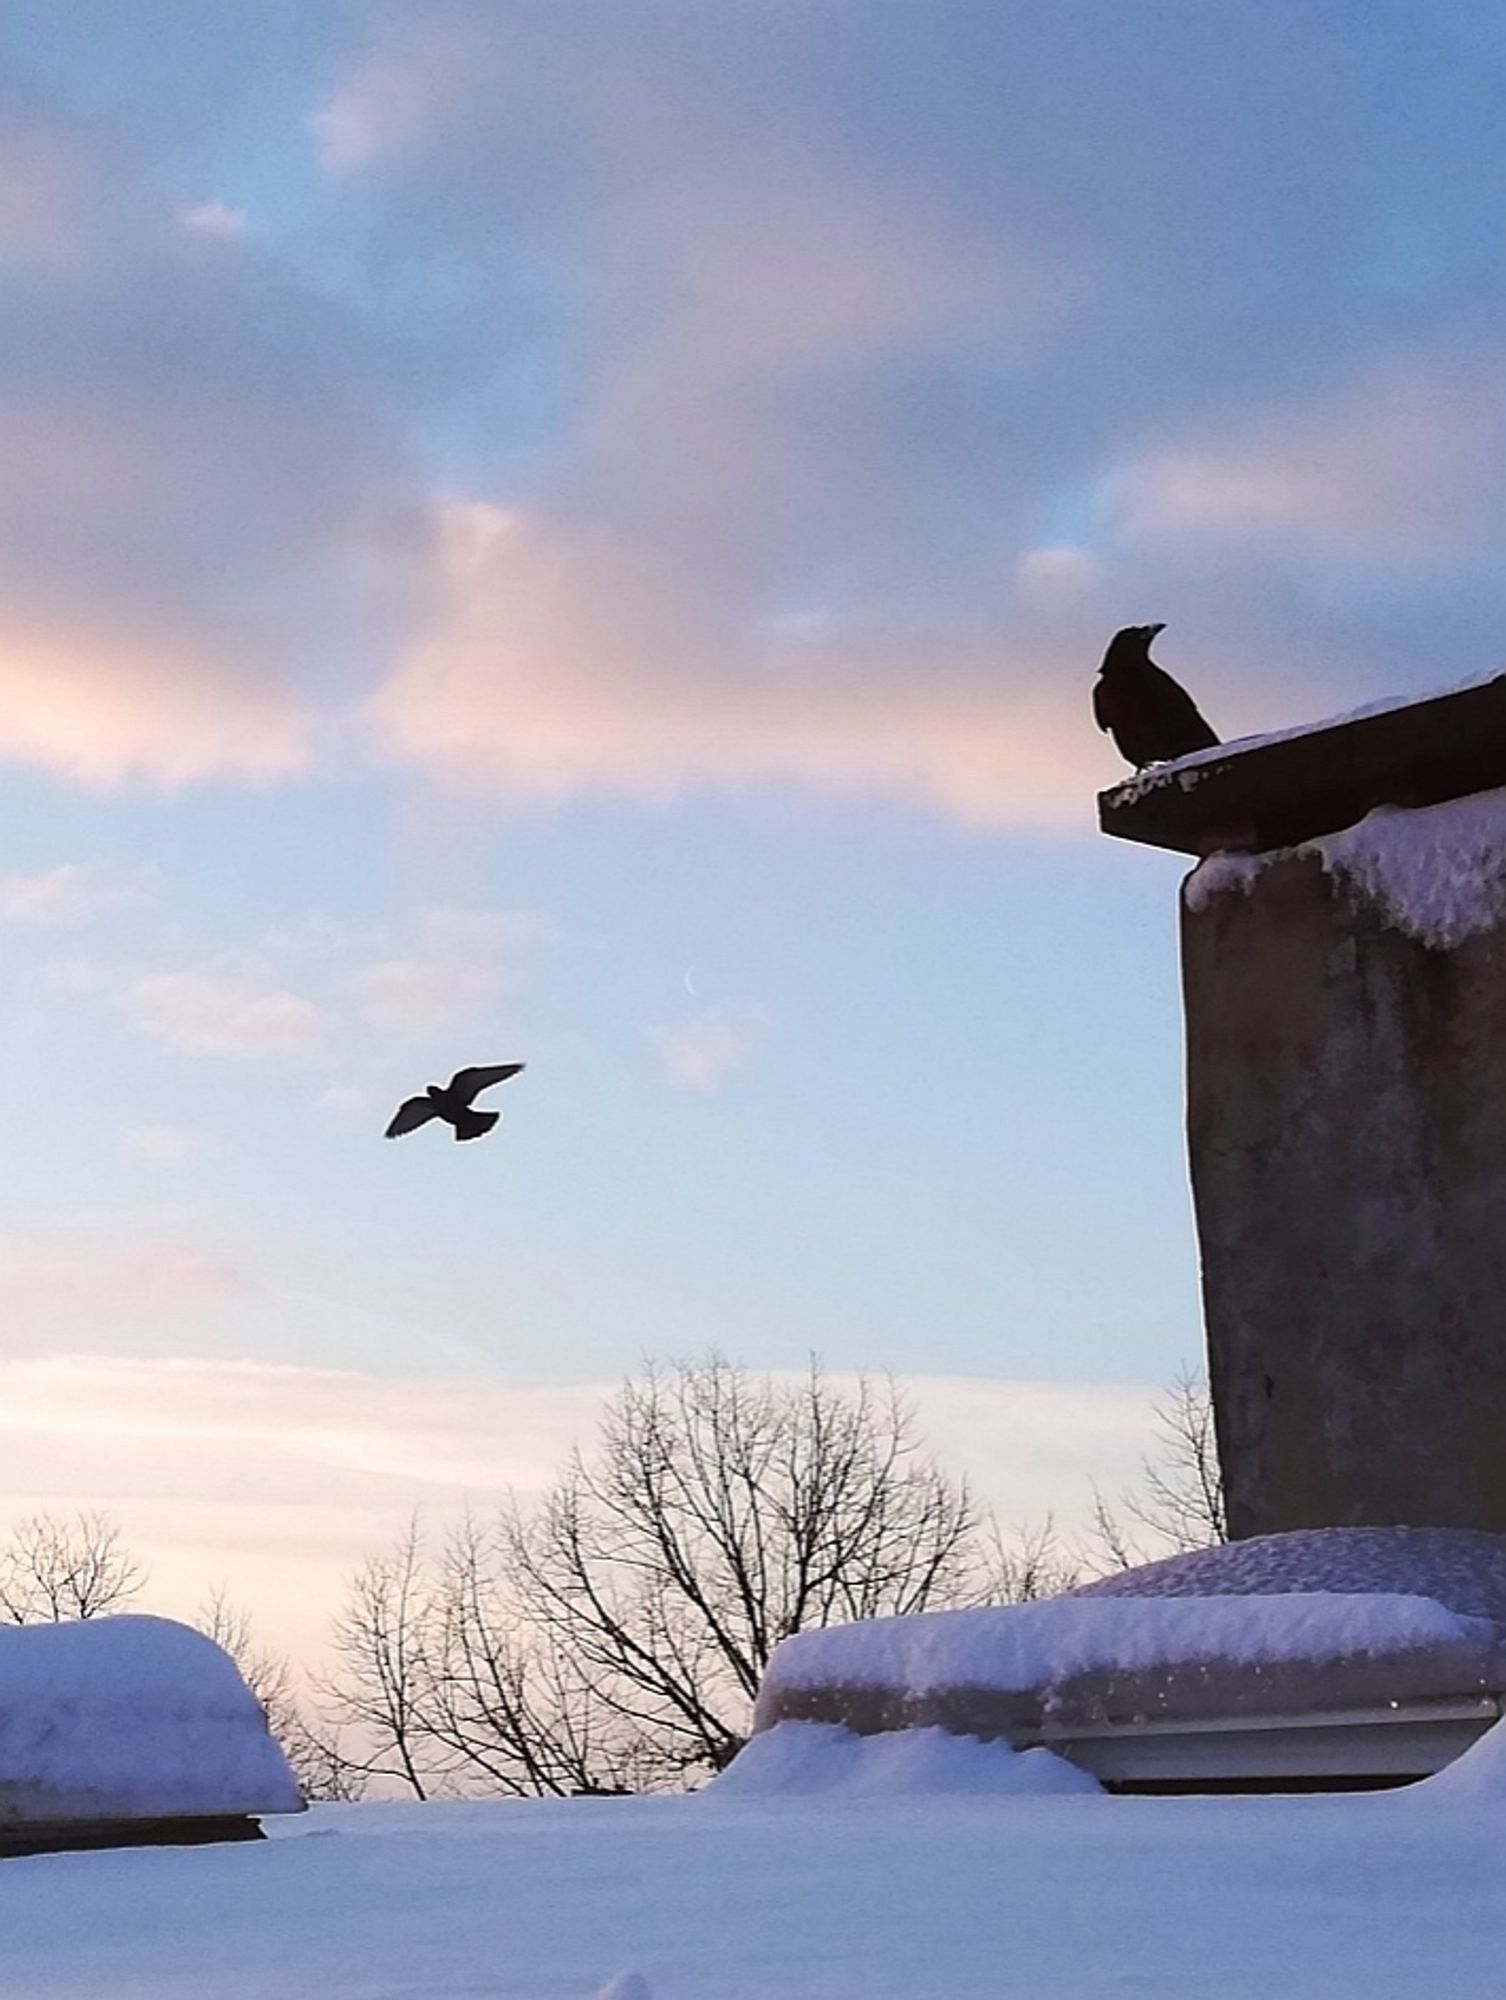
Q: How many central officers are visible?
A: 0